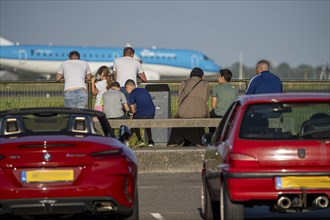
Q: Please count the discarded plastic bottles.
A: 0